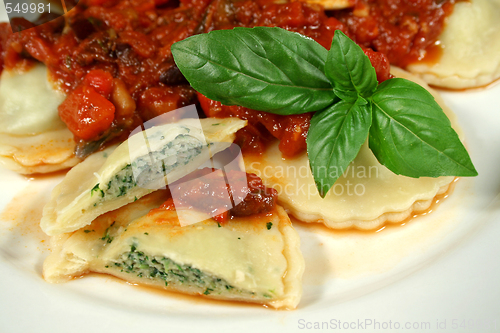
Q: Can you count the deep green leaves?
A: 4